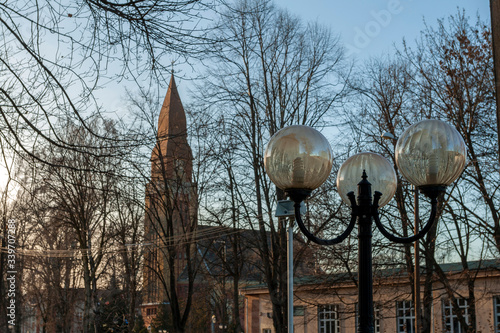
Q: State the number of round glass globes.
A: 3